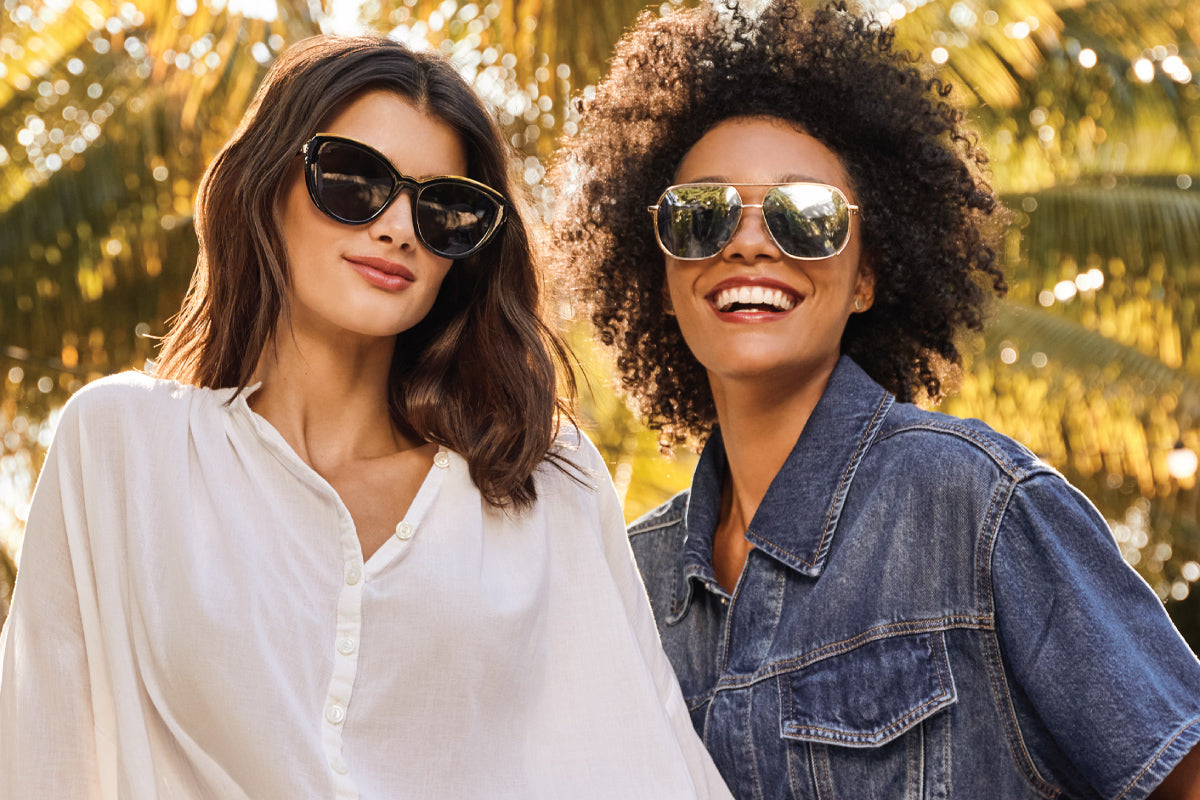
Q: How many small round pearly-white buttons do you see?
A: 6